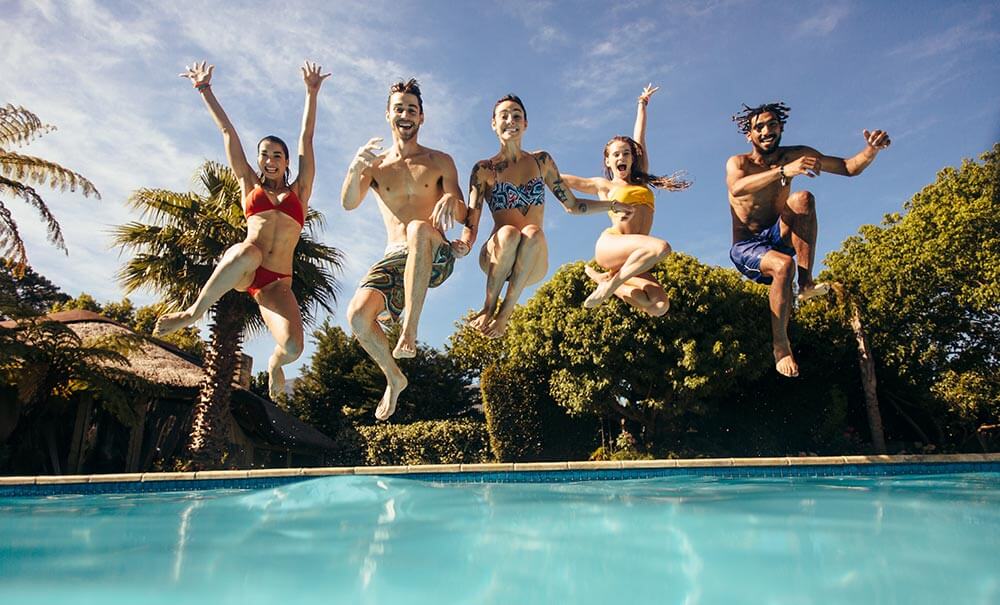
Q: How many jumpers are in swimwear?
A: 5